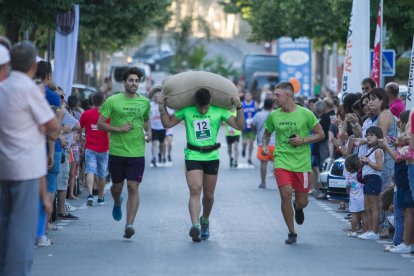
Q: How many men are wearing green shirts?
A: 3